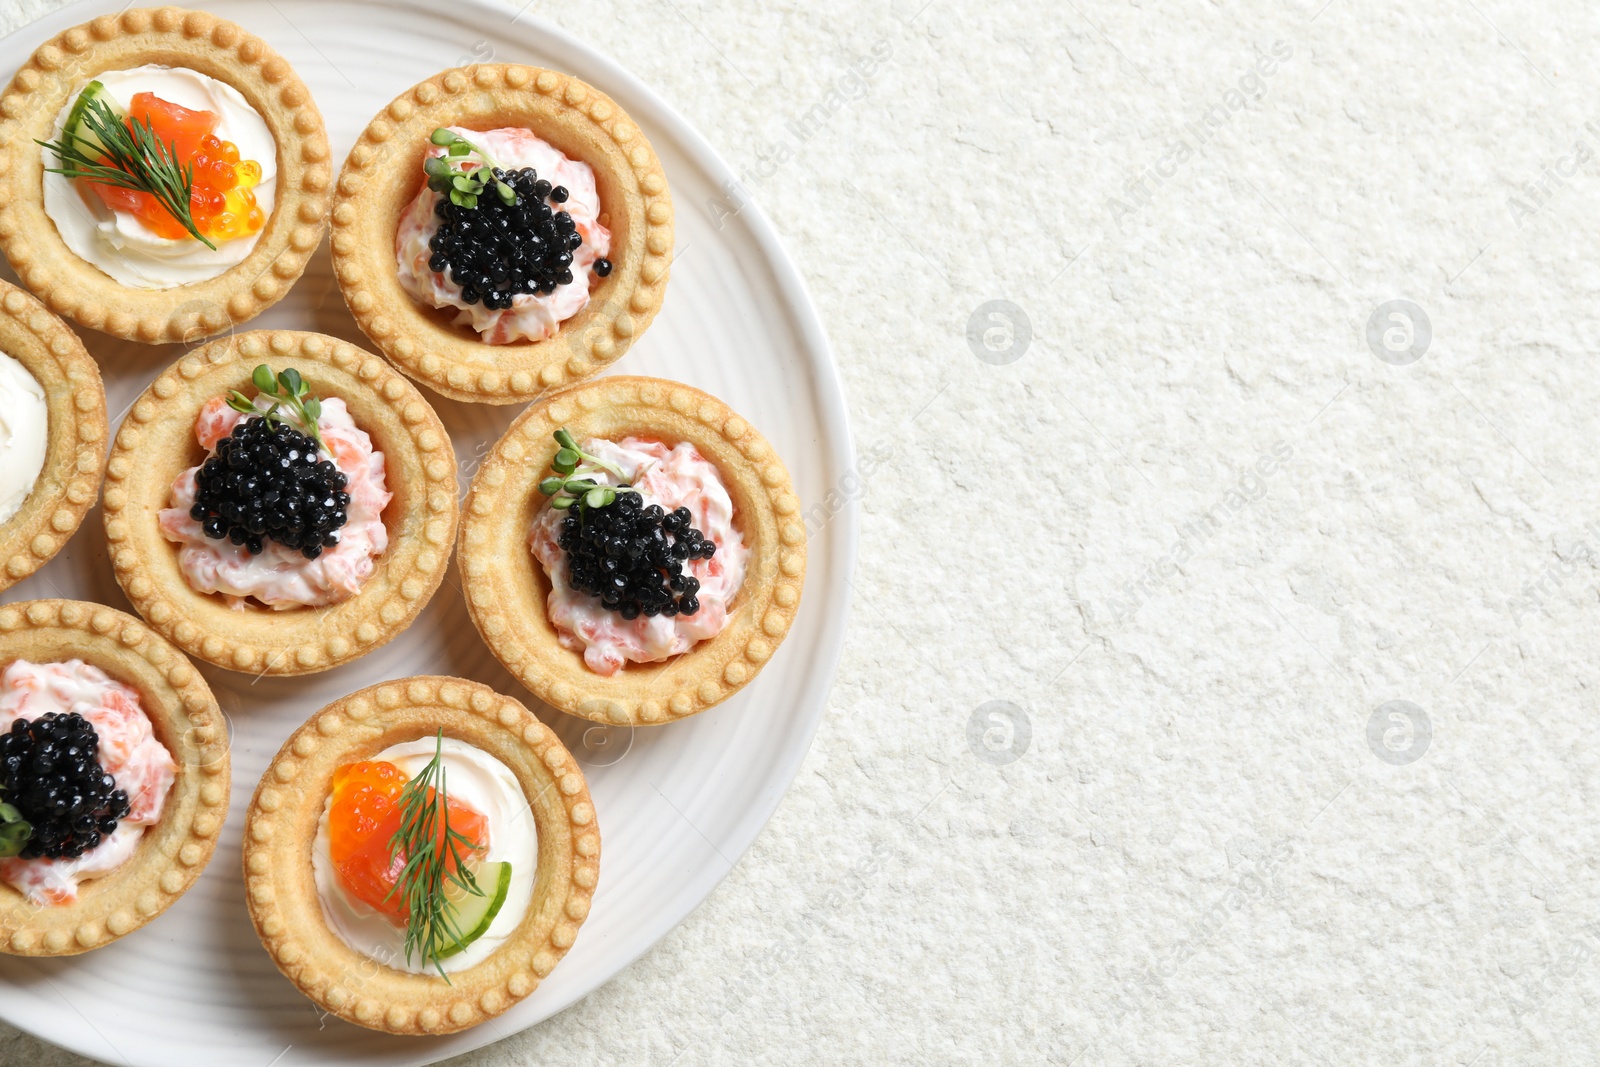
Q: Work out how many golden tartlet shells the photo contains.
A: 7